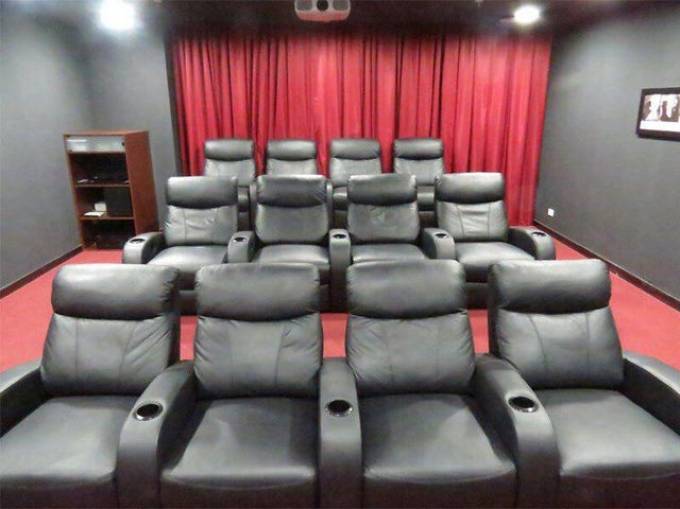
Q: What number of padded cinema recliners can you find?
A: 12